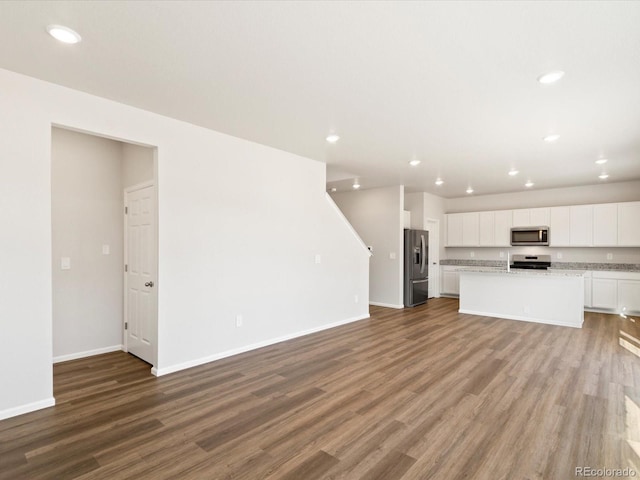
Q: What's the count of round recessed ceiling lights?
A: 12